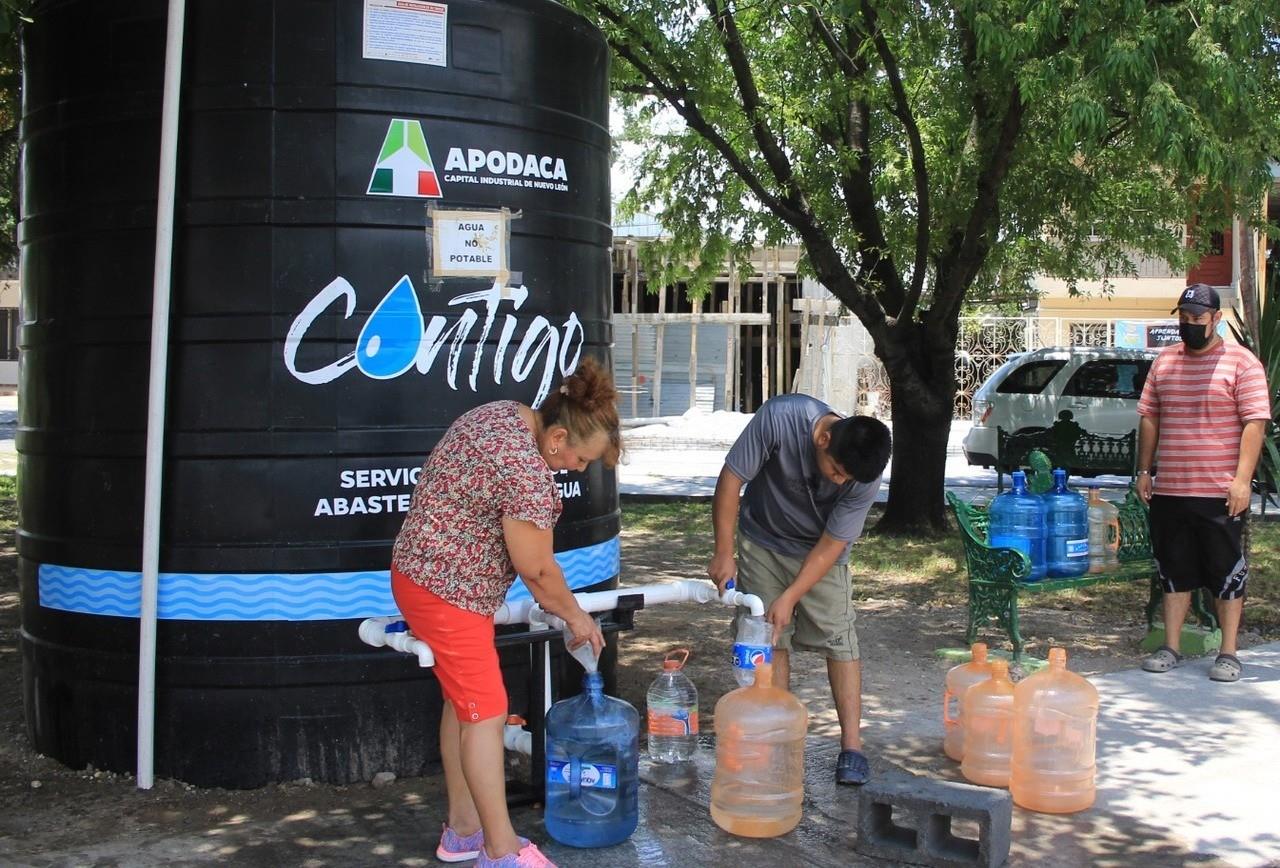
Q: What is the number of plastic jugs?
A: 9